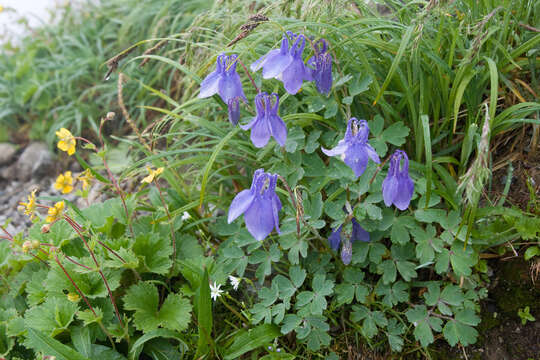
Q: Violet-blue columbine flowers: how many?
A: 8